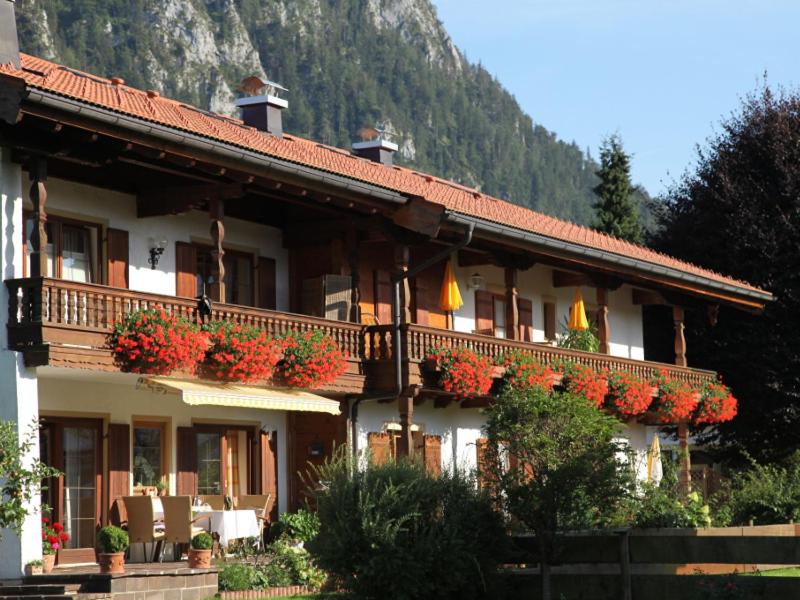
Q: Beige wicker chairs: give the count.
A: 4